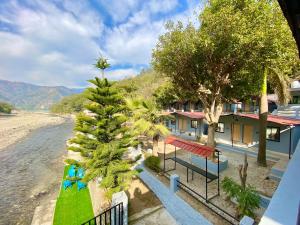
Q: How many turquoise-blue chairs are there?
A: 4